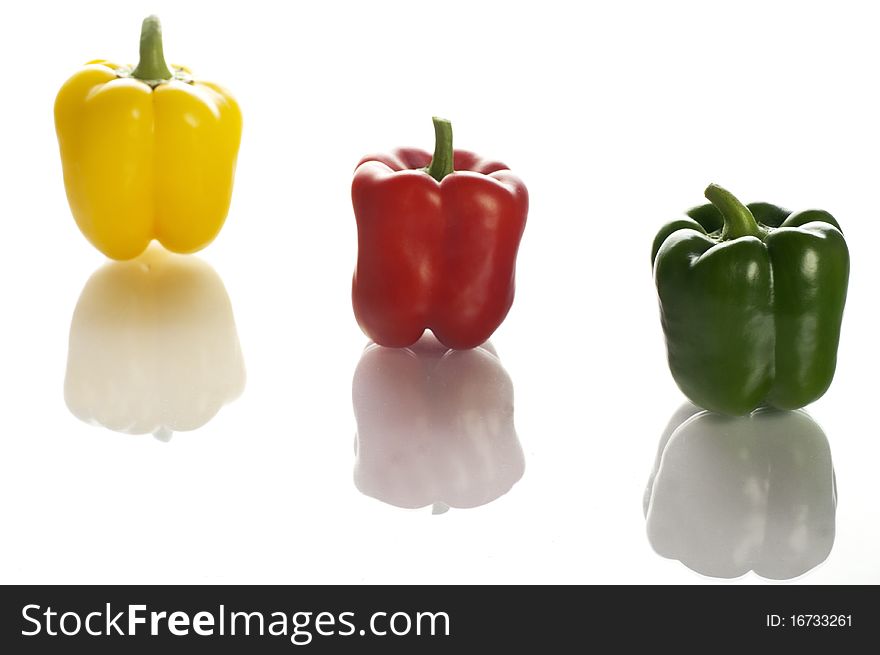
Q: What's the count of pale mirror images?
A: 3